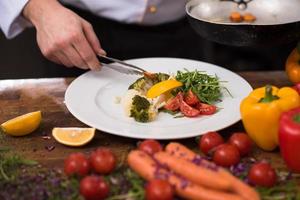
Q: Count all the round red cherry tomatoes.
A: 9